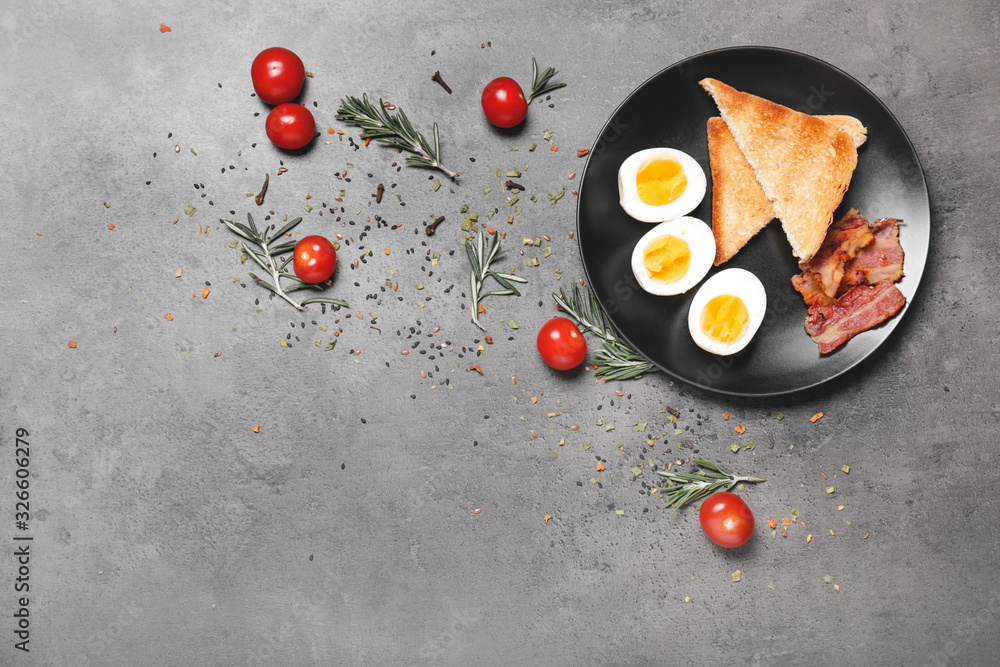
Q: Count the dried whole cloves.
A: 6